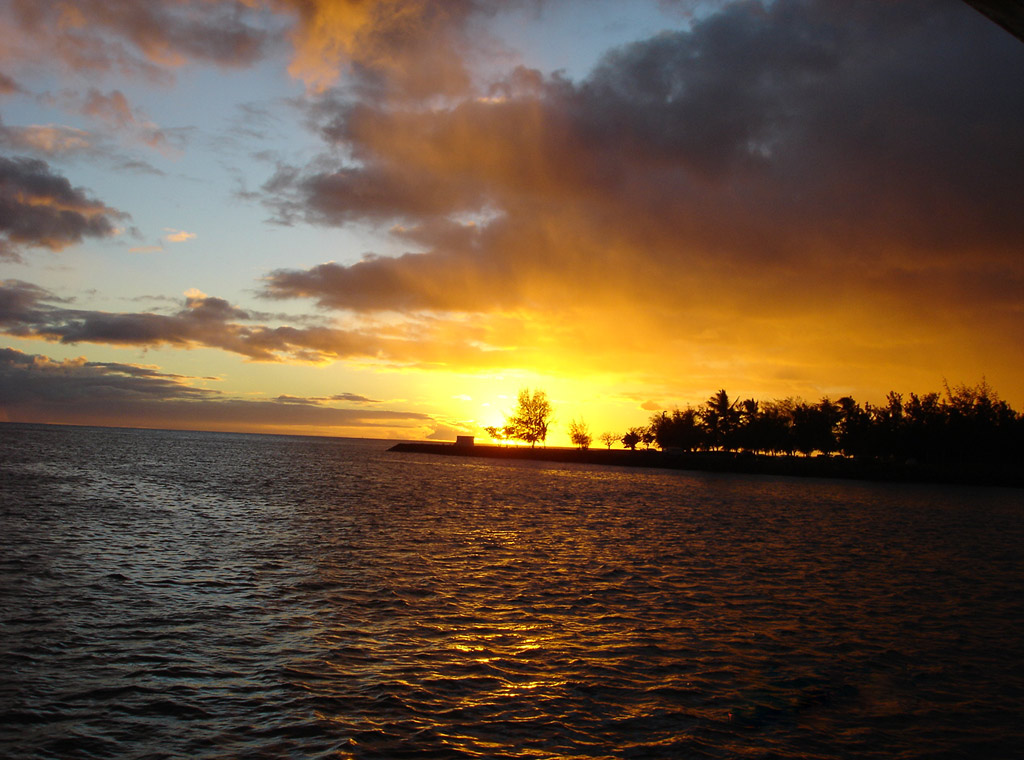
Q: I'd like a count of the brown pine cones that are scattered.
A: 0